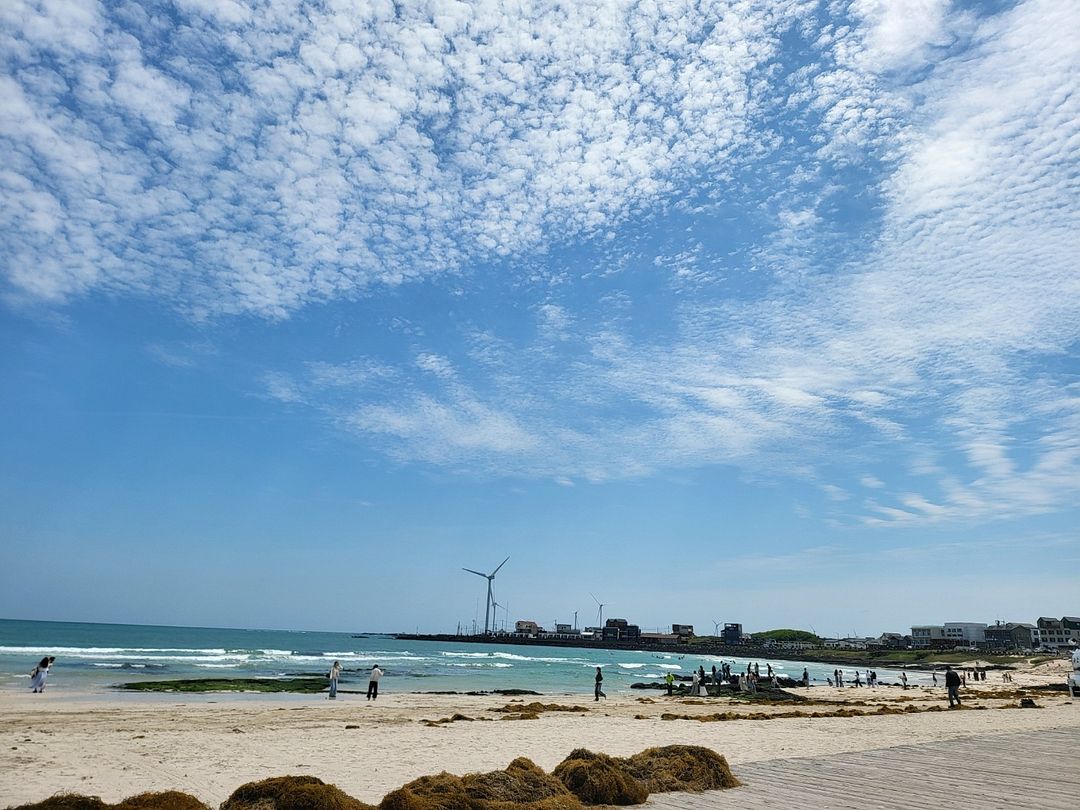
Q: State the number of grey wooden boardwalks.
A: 1